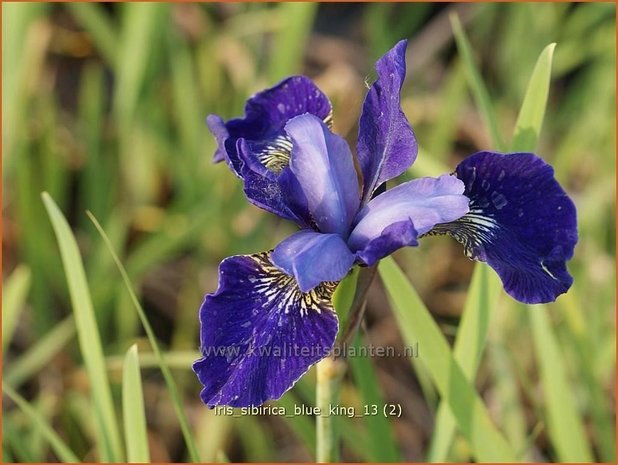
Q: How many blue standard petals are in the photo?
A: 3